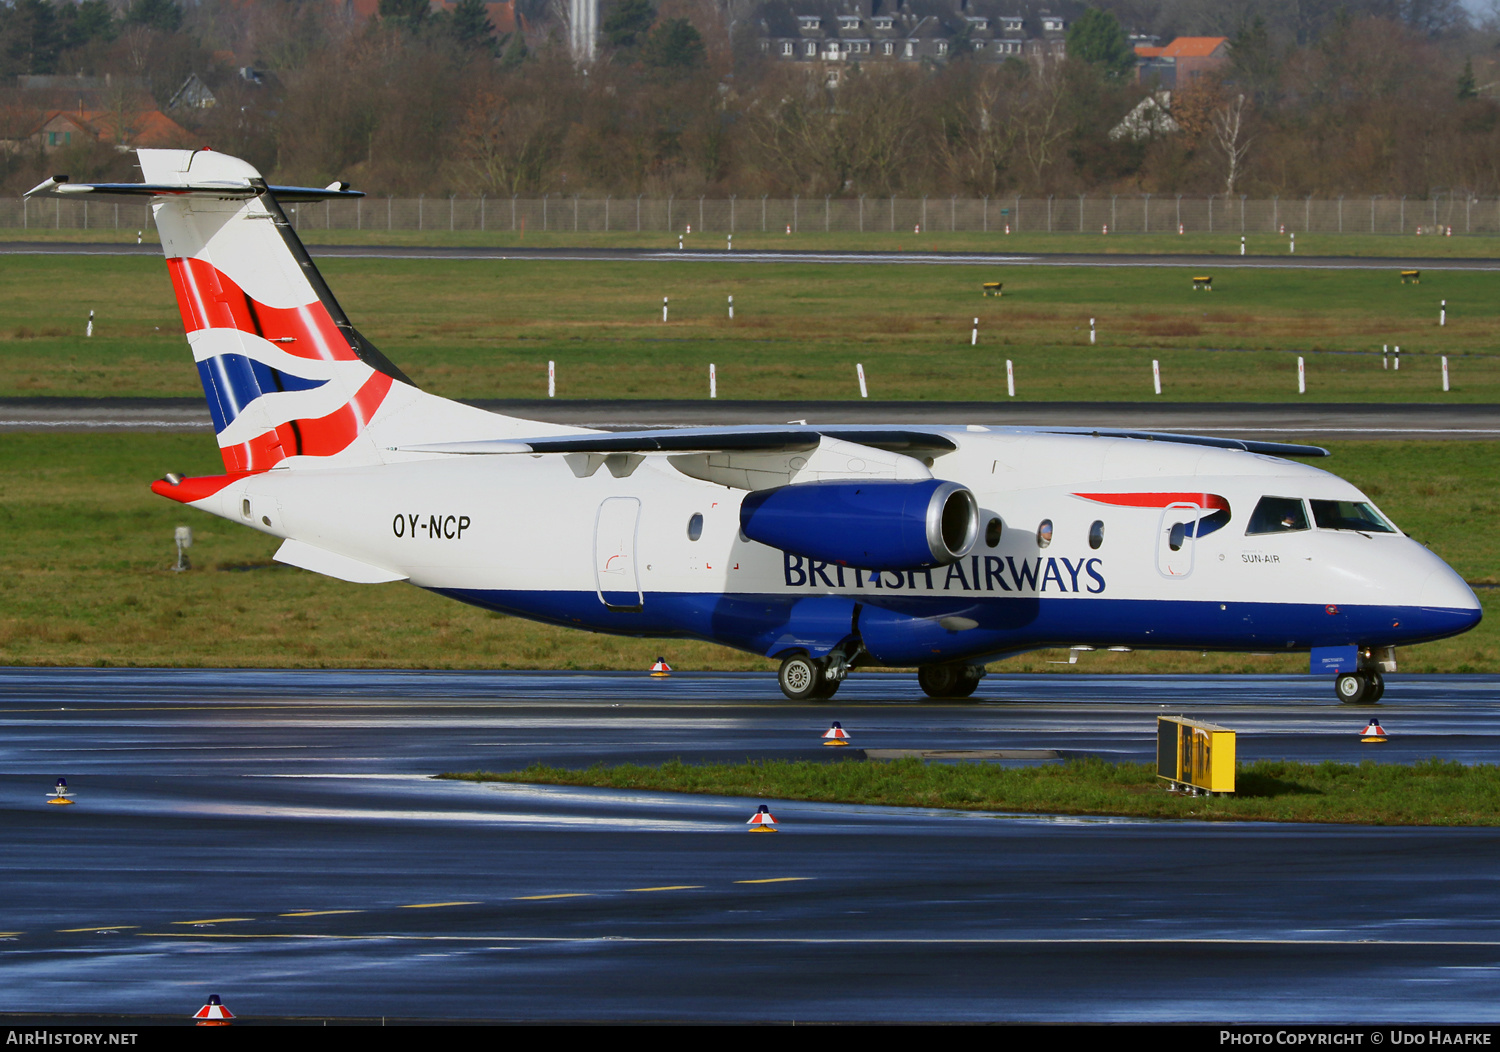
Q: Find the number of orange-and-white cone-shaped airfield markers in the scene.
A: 5